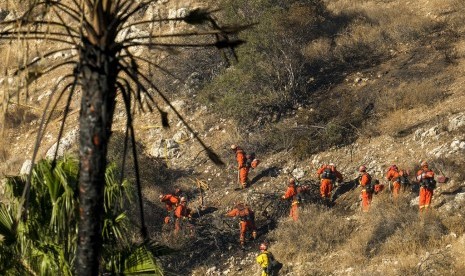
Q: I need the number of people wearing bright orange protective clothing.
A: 9